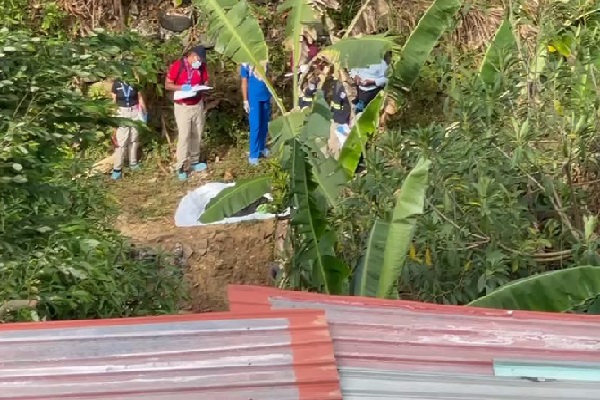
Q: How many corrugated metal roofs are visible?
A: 2